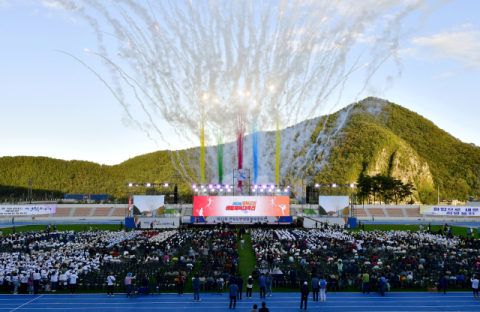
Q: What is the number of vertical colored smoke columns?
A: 5